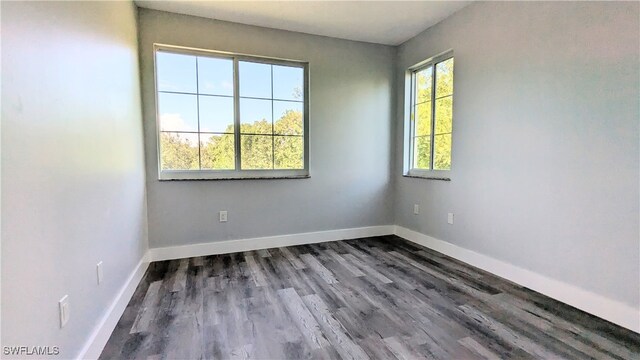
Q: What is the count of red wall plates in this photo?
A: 0